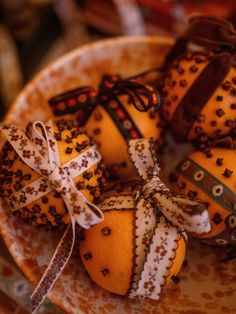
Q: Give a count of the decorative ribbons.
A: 5